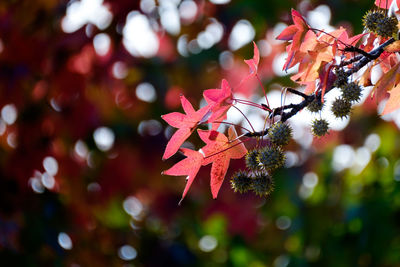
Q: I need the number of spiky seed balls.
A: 12